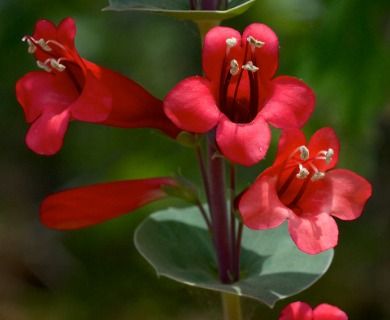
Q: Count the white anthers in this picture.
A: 12